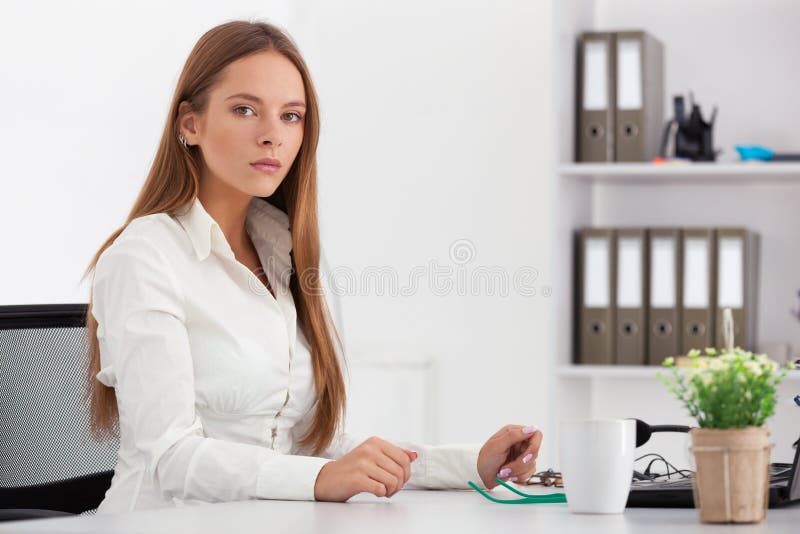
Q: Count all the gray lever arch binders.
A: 7